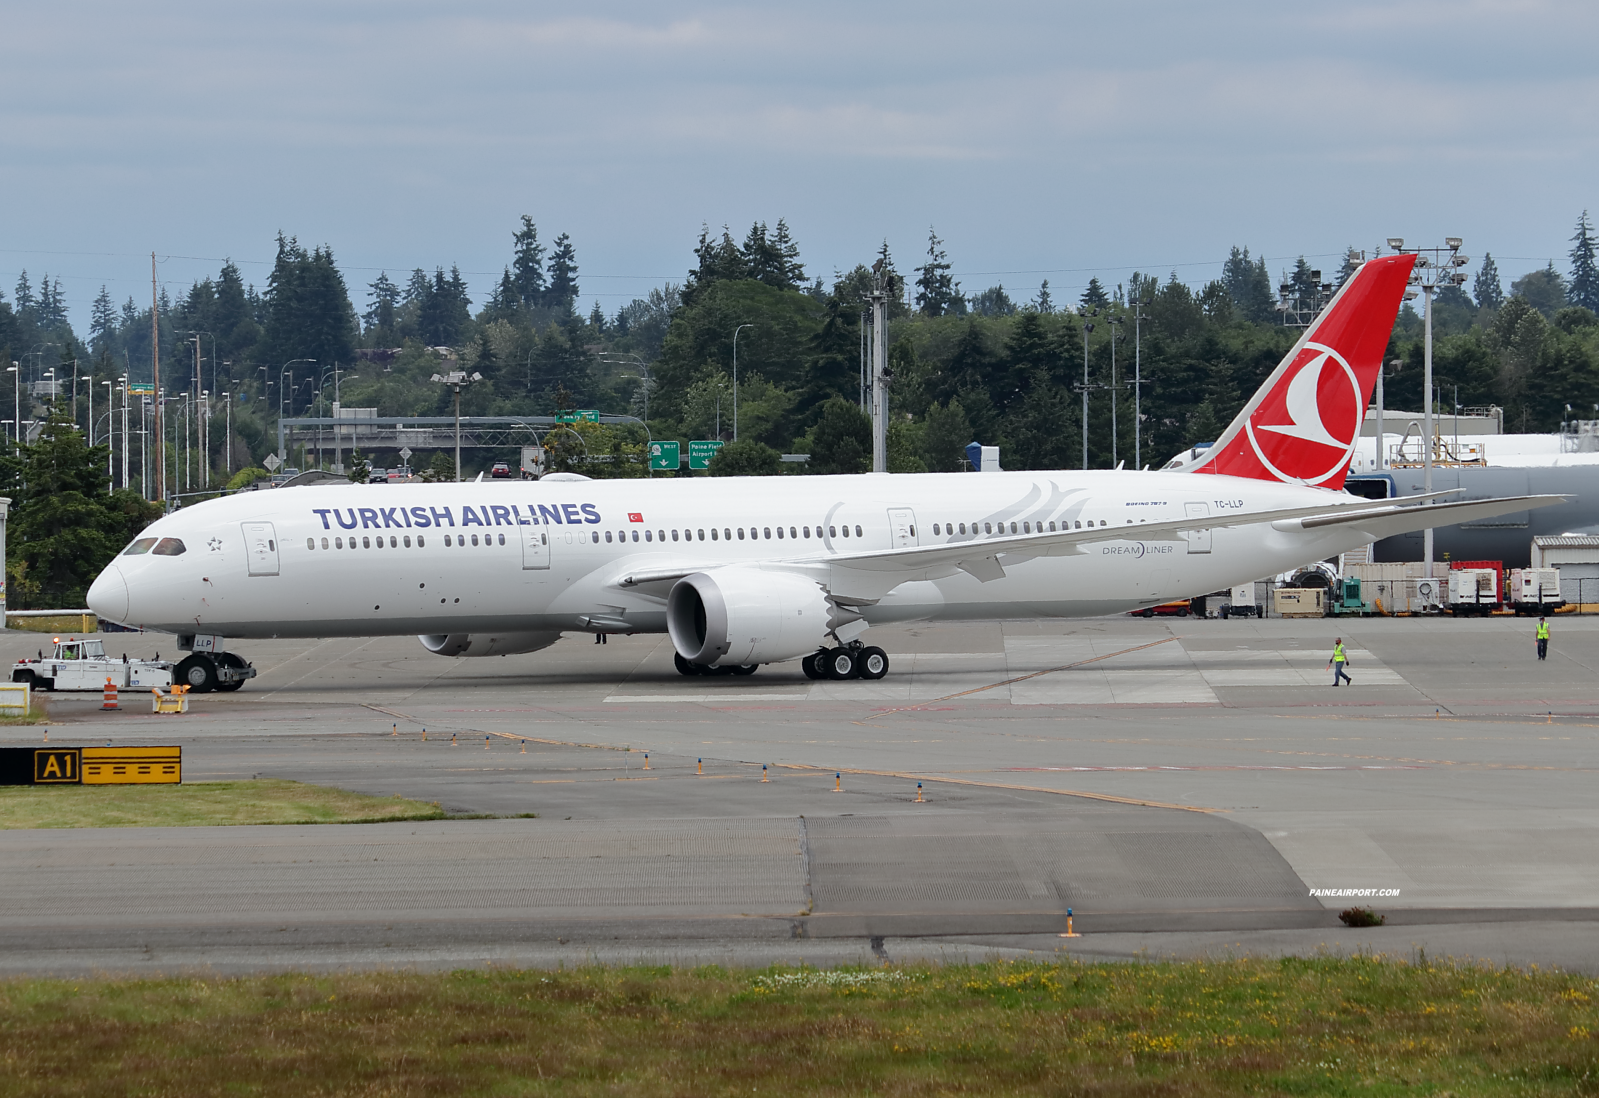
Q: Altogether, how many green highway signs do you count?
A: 4